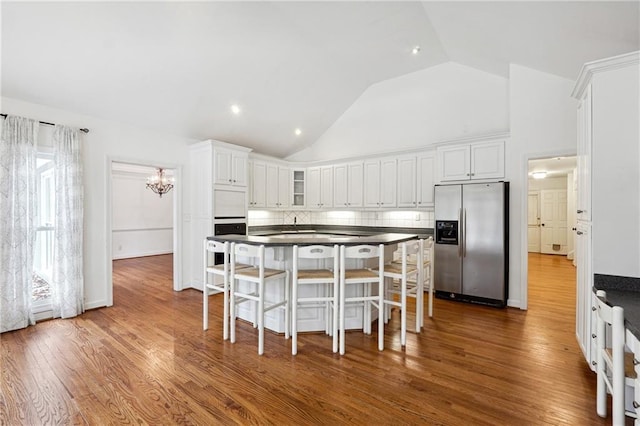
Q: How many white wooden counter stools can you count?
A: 6